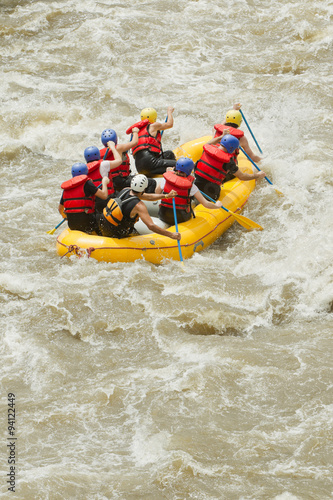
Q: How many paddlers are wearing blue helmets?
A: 5